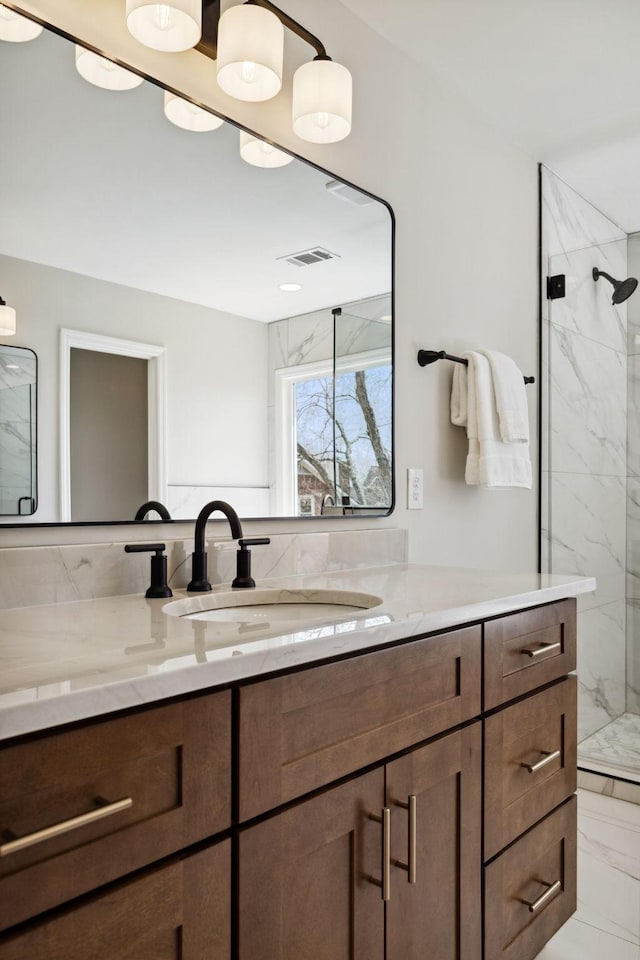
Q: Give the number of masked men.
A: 0